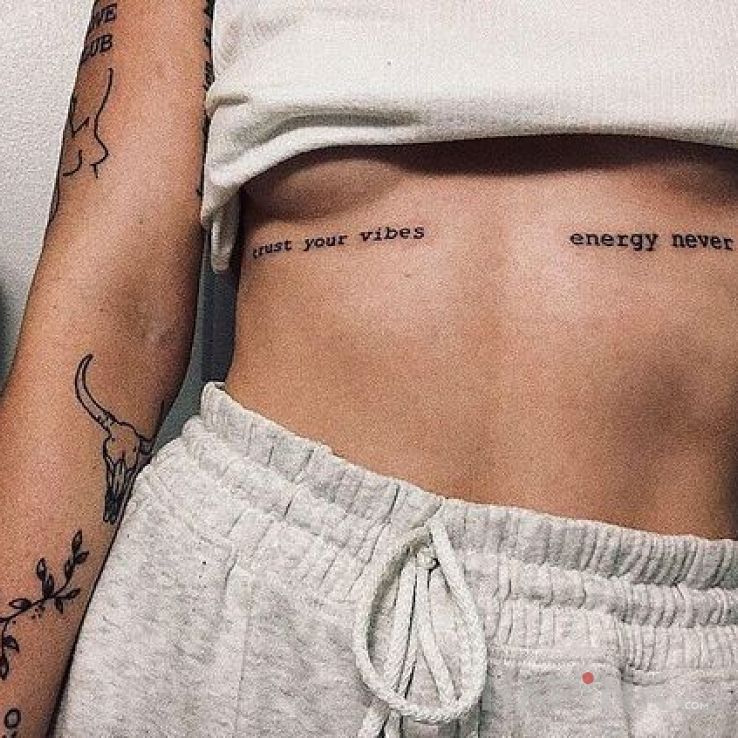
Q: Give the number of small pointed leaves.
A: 10